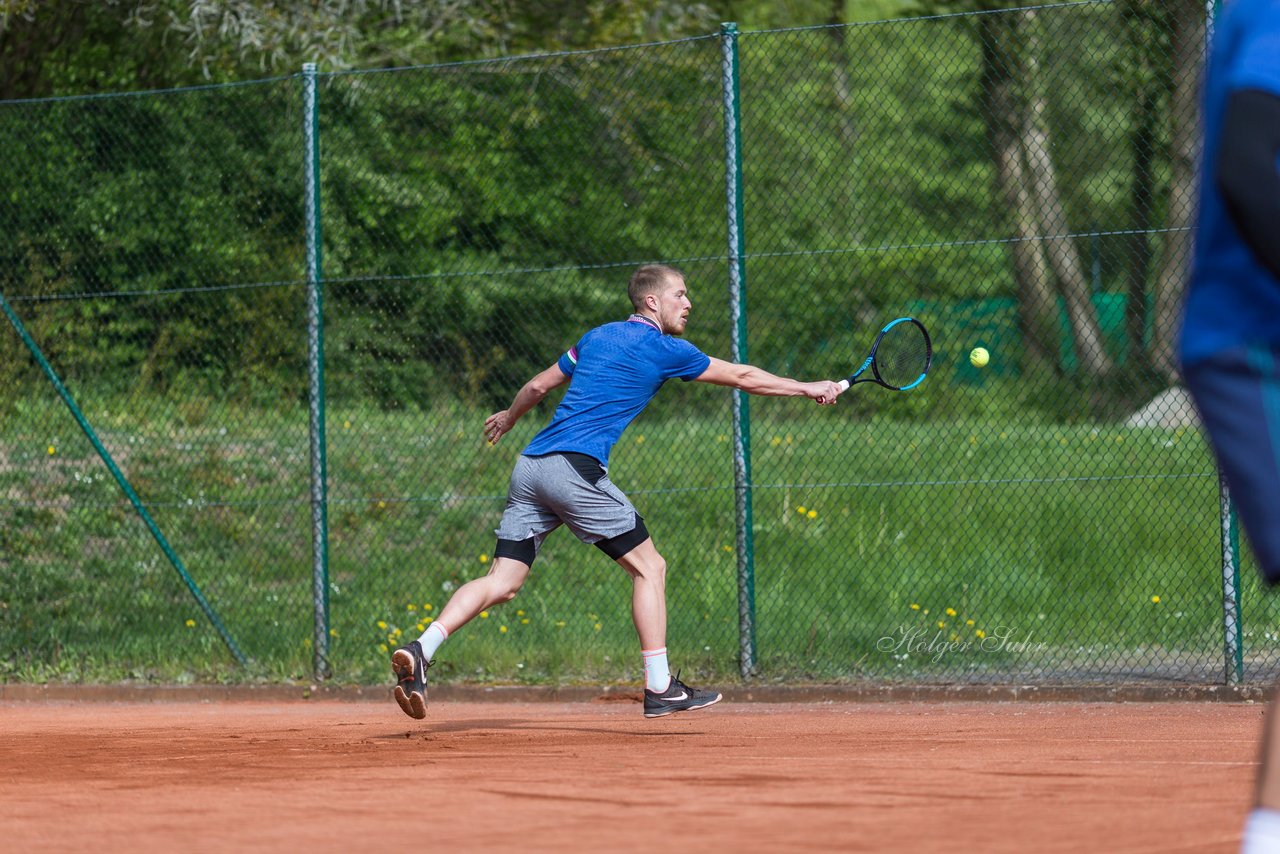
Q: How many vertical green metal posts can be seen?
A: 3